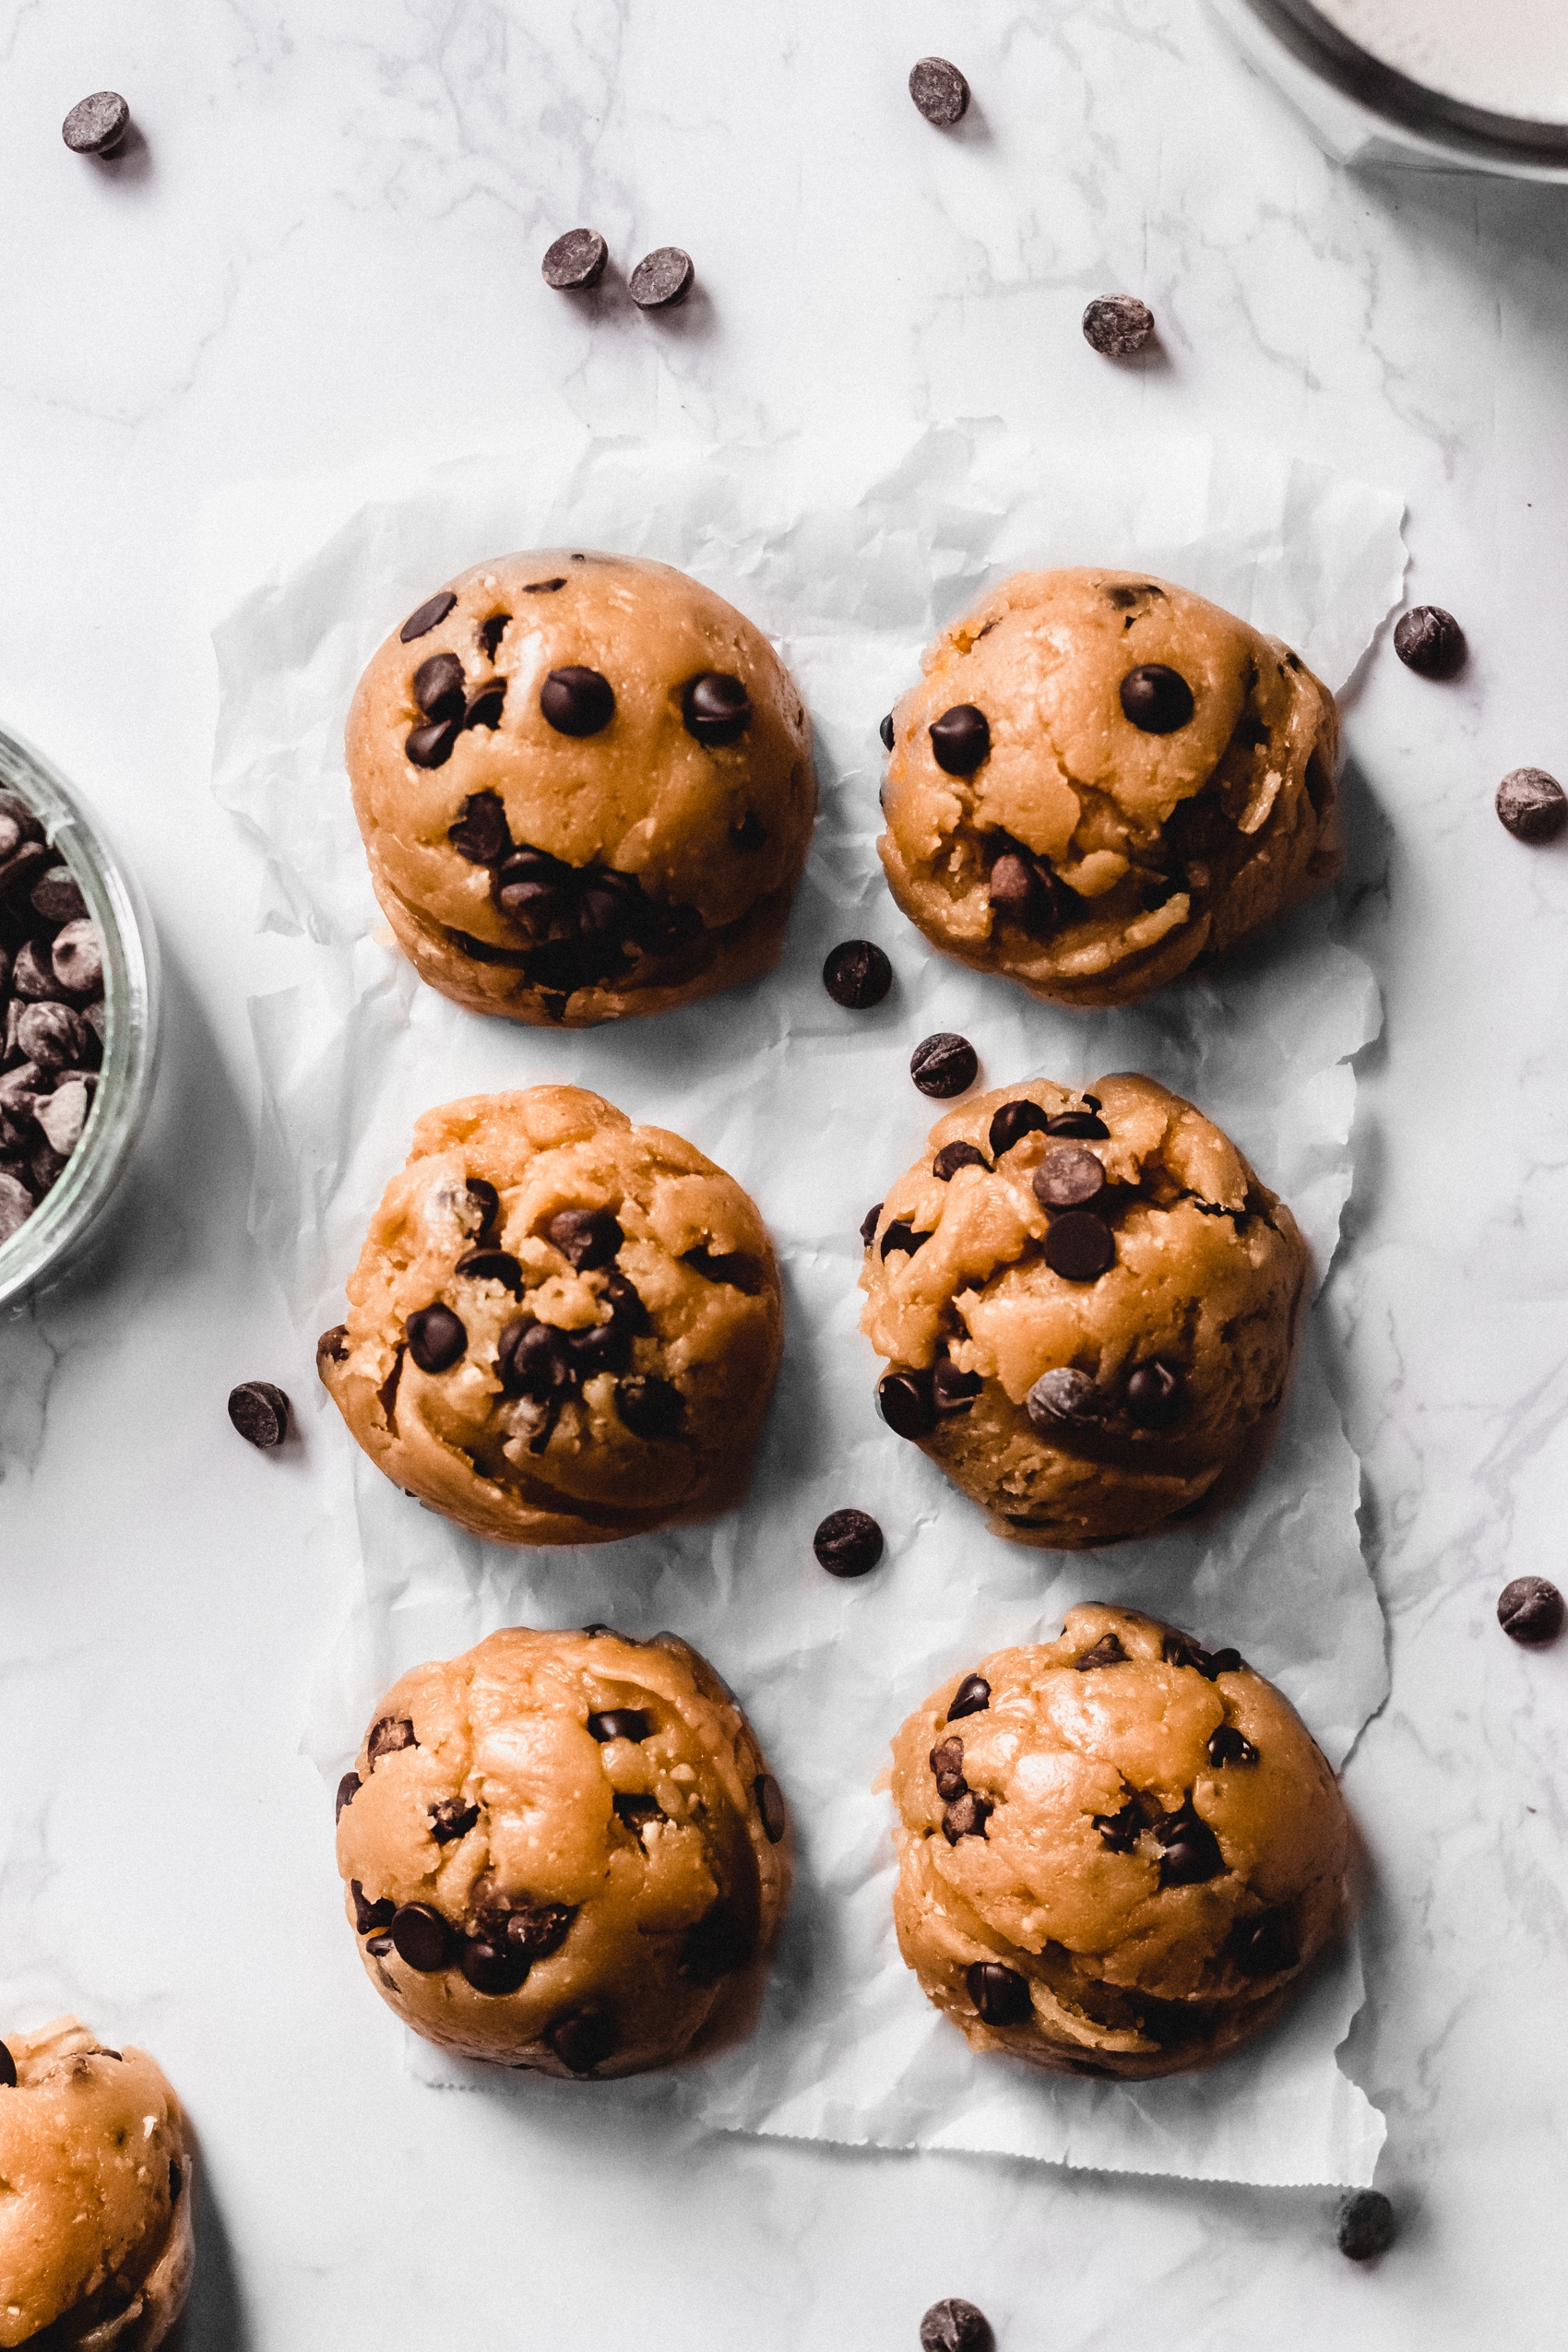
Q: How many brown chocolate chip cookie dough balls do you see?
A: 7